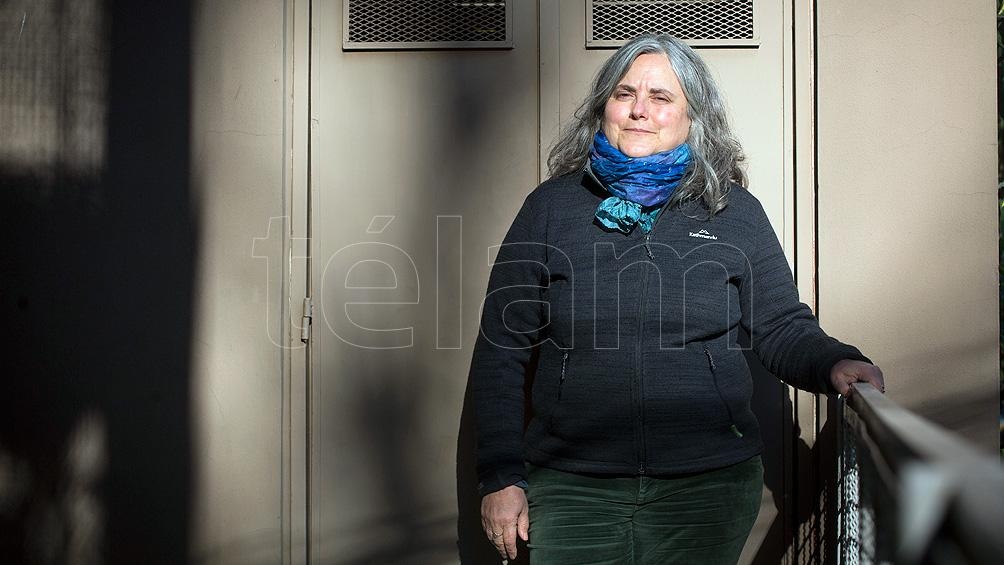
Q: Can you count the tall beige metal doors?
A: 2